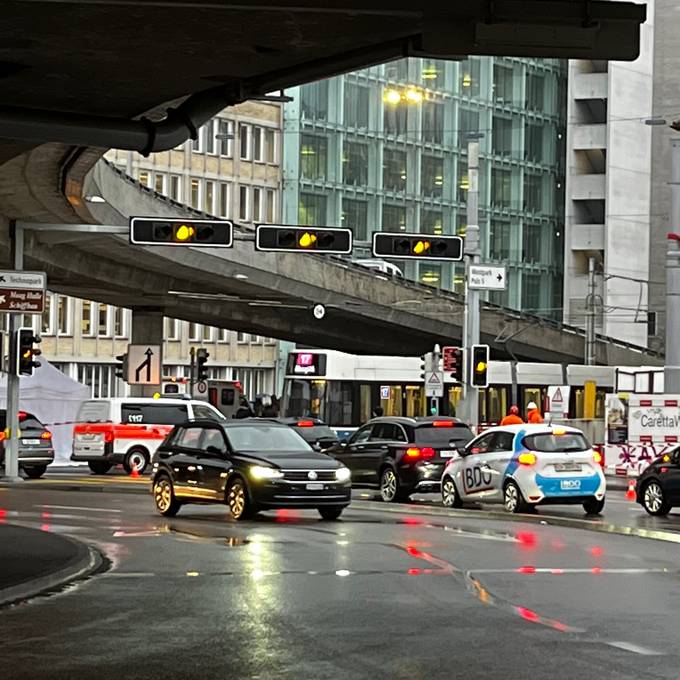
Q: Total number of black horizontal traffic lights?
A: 3